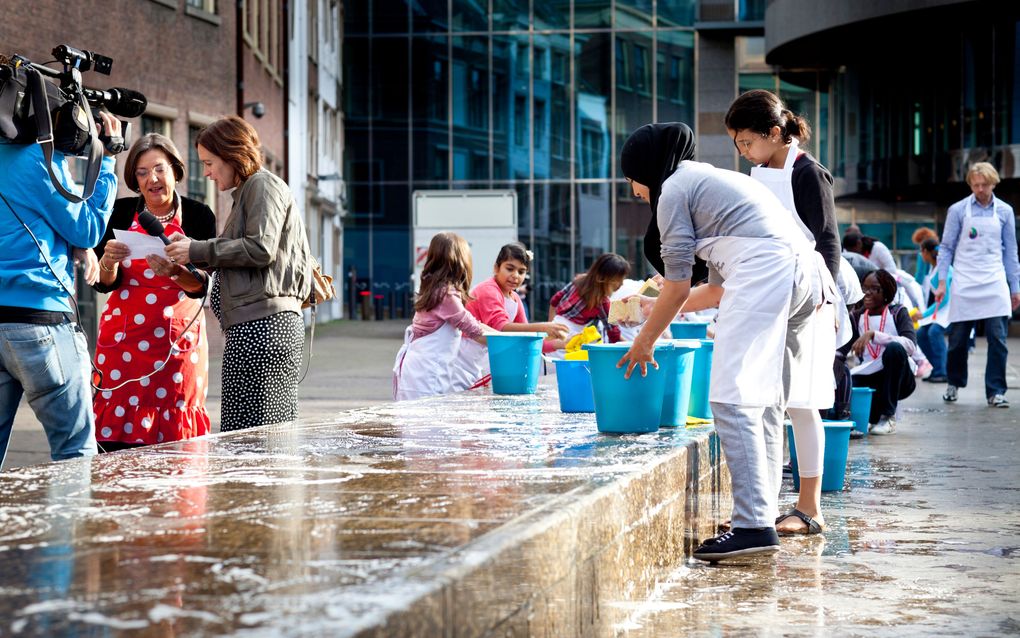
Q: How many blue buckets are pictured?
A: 8